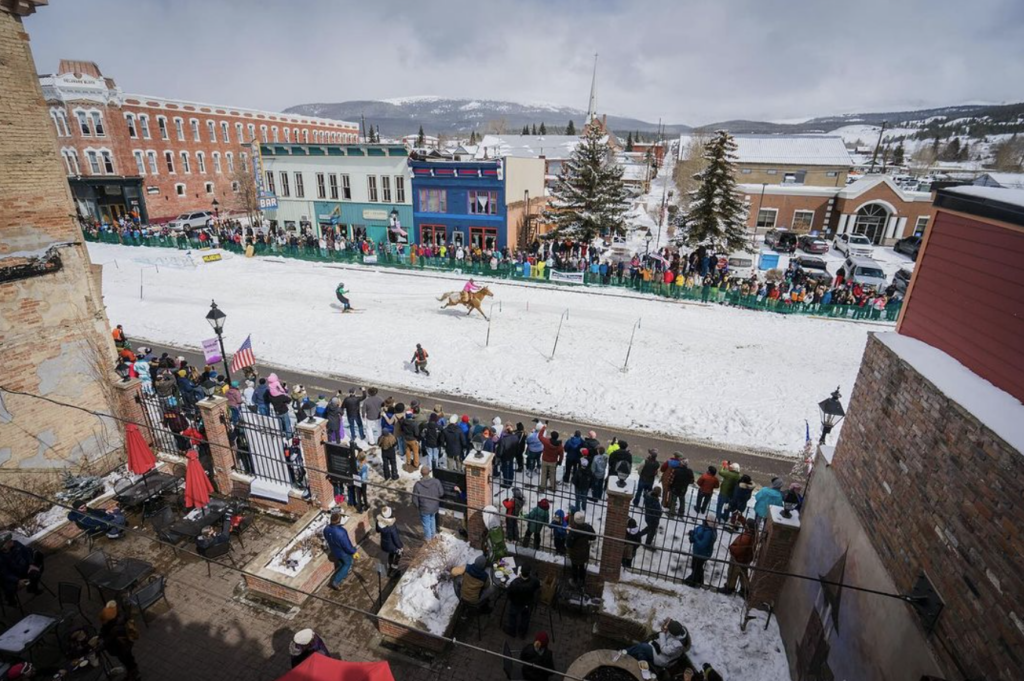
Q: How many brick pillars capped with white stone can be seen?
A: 6